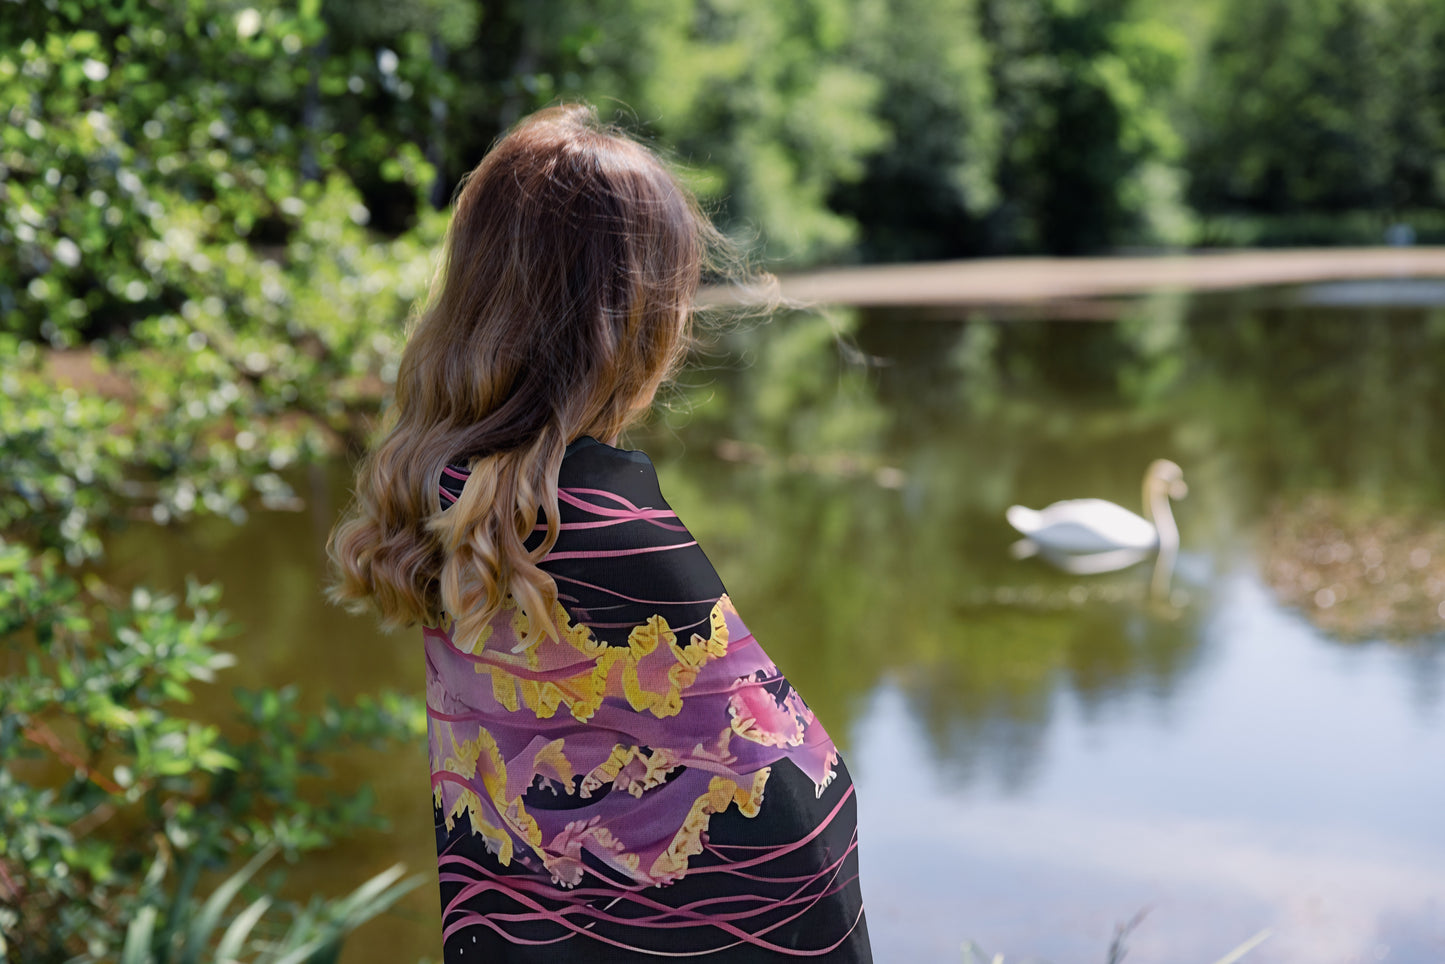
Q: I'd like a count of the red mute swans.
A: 0